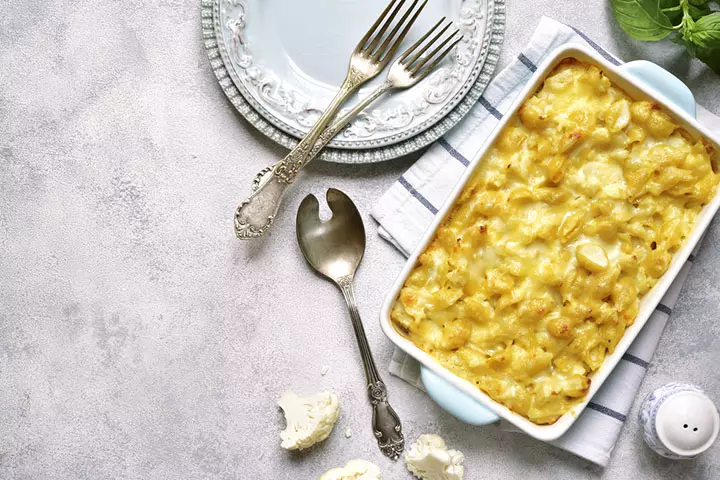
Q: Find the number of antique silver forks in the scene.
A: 2